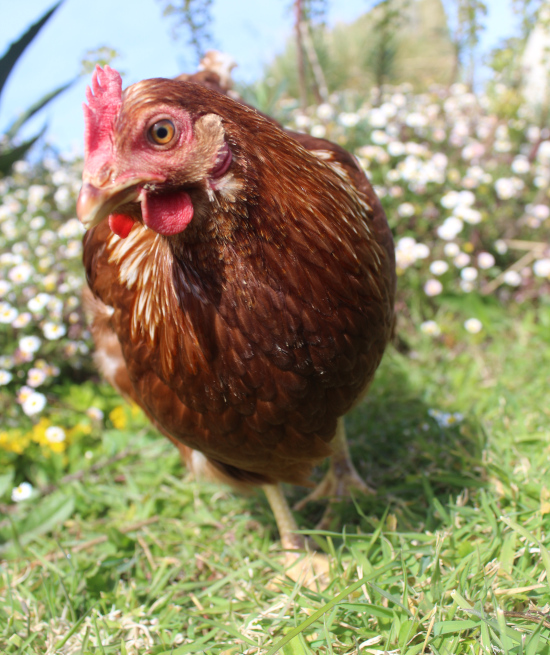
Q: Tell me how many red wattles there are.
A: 2